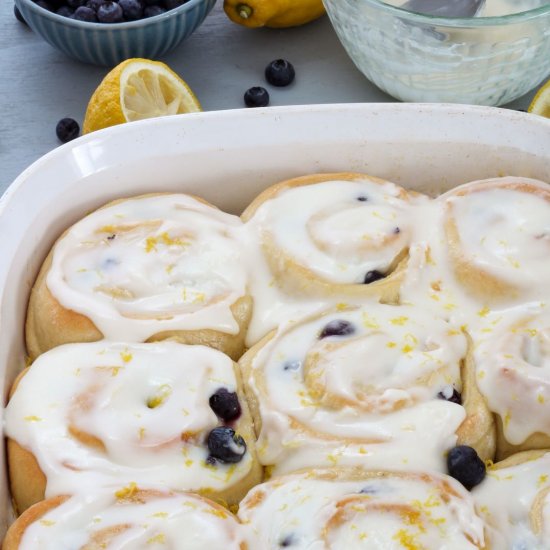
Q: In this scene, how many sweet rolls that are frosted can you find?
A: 9